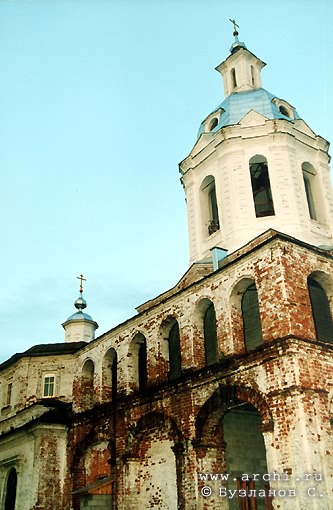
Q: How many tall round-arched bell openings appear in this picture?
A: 3